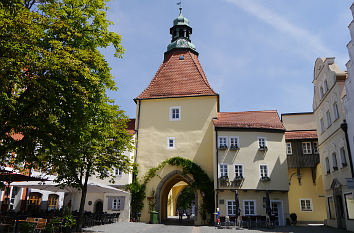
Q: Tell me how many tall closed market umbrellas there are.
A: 2